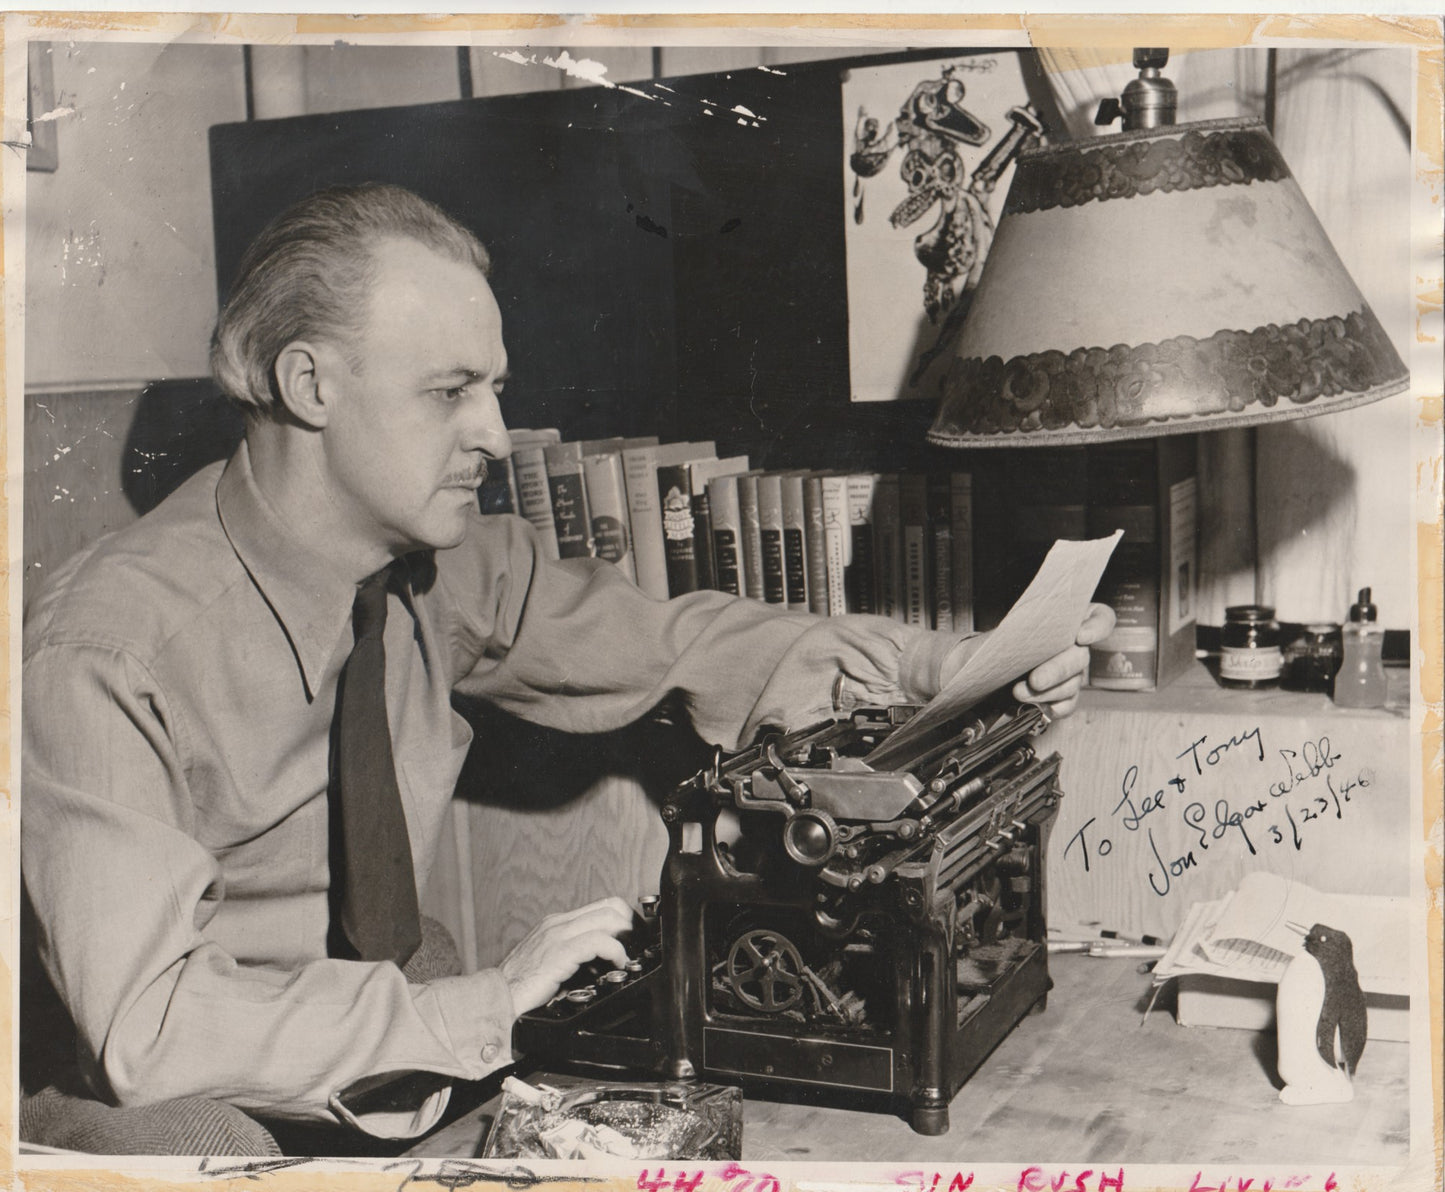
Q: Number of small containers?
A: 3